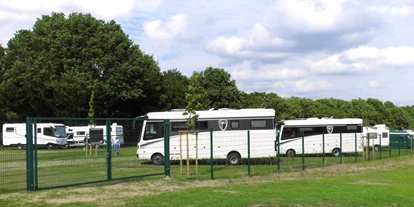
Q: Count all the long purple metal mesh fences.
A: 0